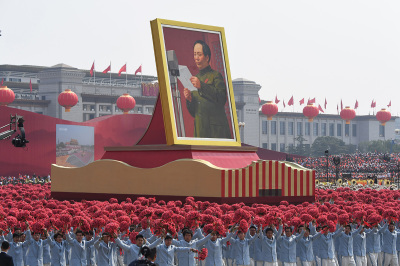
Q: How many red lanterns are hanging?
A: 7